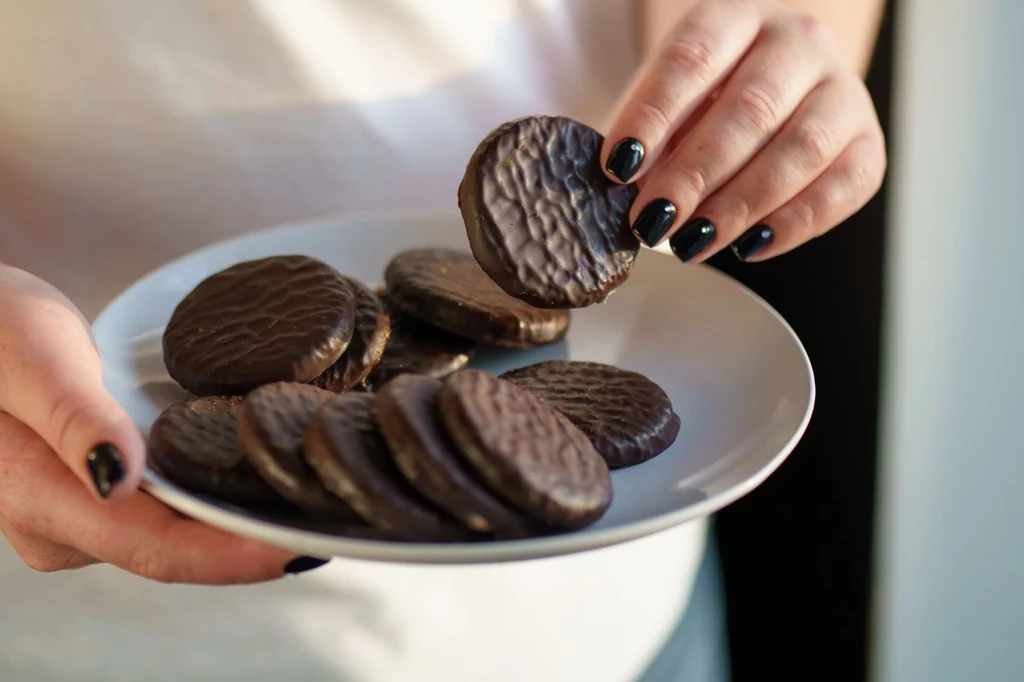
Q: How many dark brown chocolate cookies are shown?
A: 11